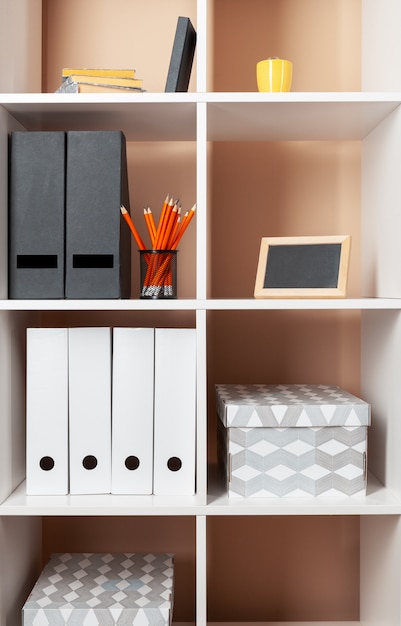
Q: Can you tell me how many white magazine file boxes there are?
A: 4